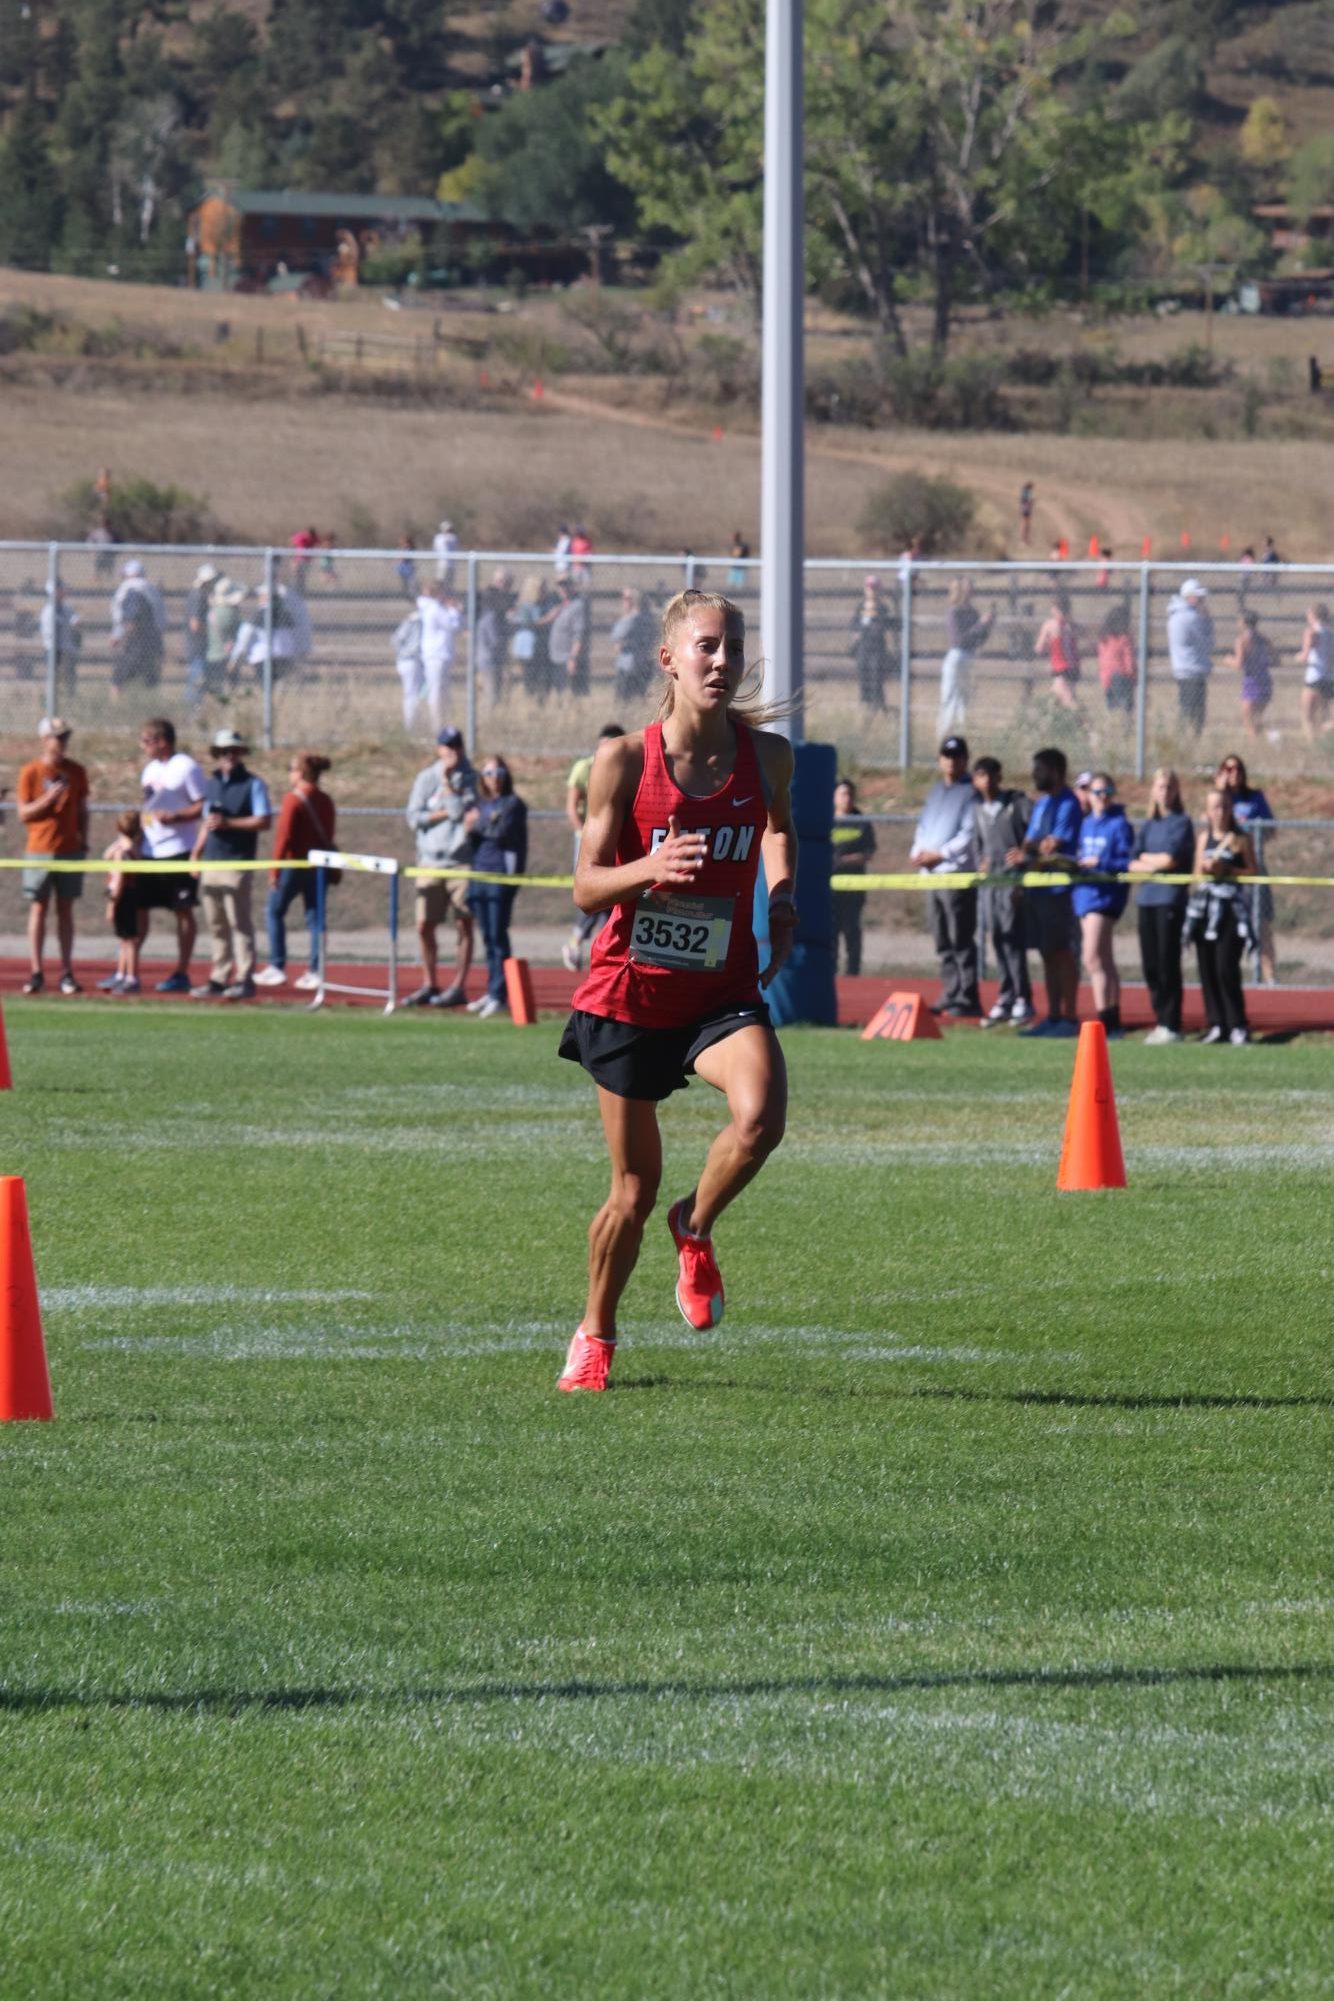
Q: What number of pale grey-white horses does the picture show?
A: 0